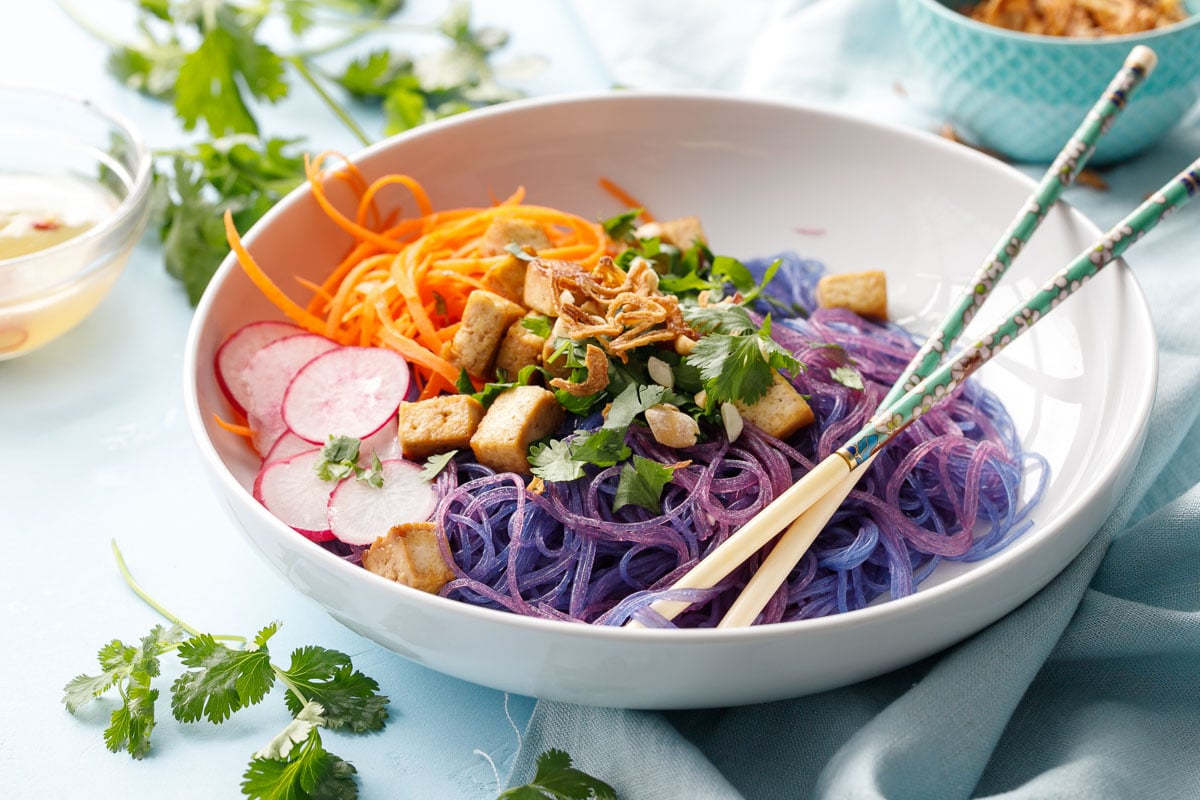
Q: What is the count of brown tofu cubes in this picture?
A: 12